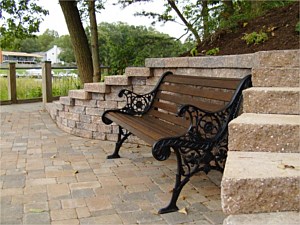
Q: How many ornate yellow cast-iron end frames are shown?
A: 0